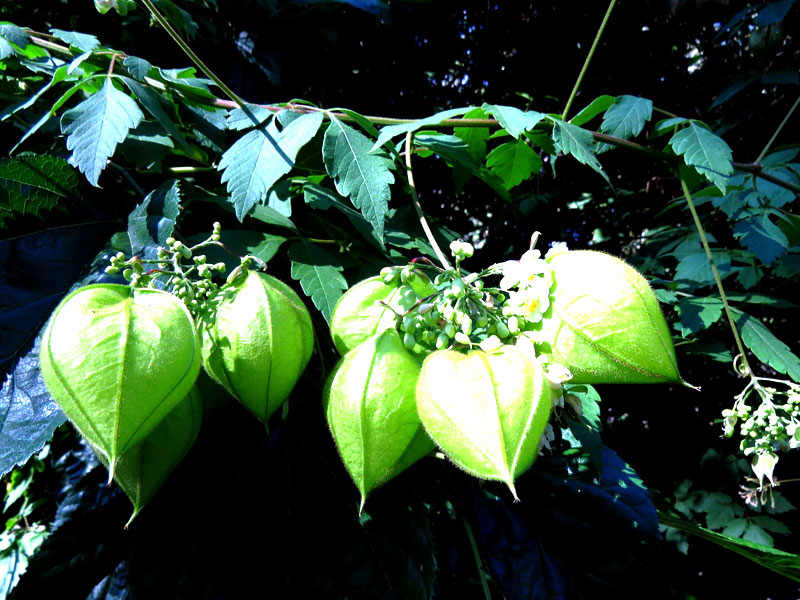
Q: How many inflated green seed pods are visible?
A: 7